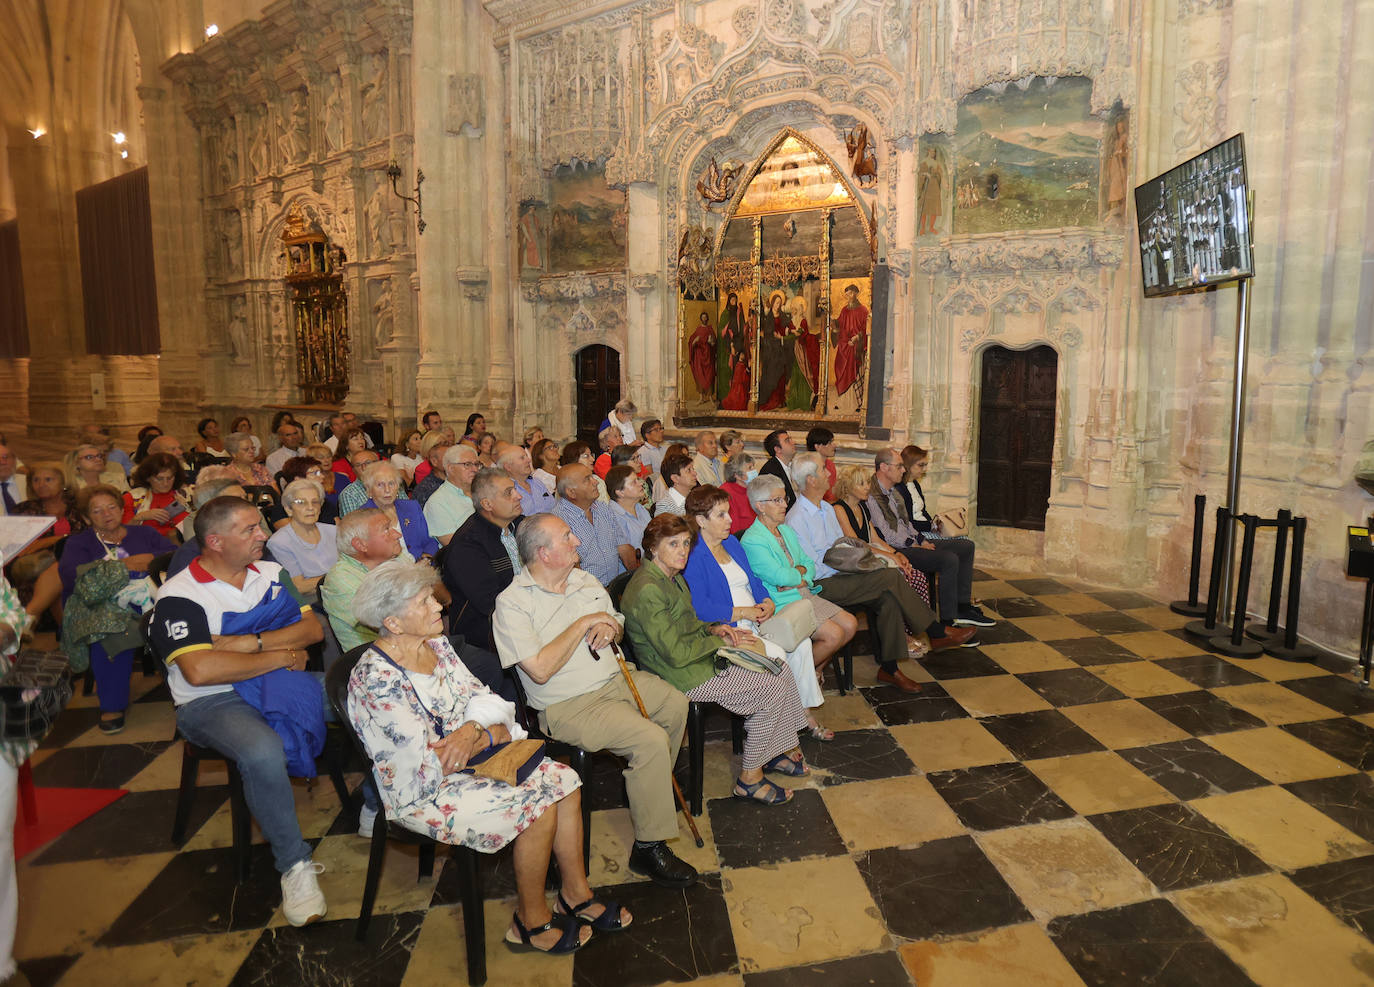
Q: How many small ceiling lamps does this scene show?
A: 4